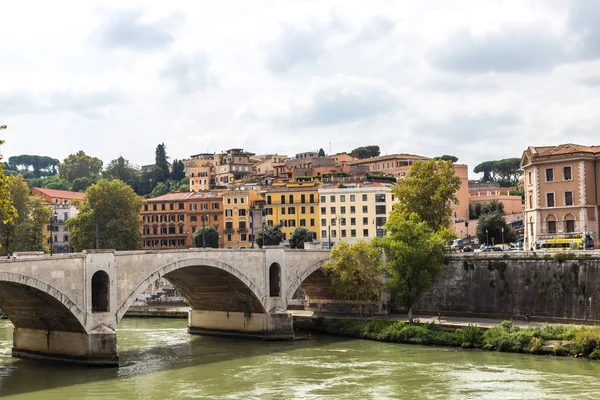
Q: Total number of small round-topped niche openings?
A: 2